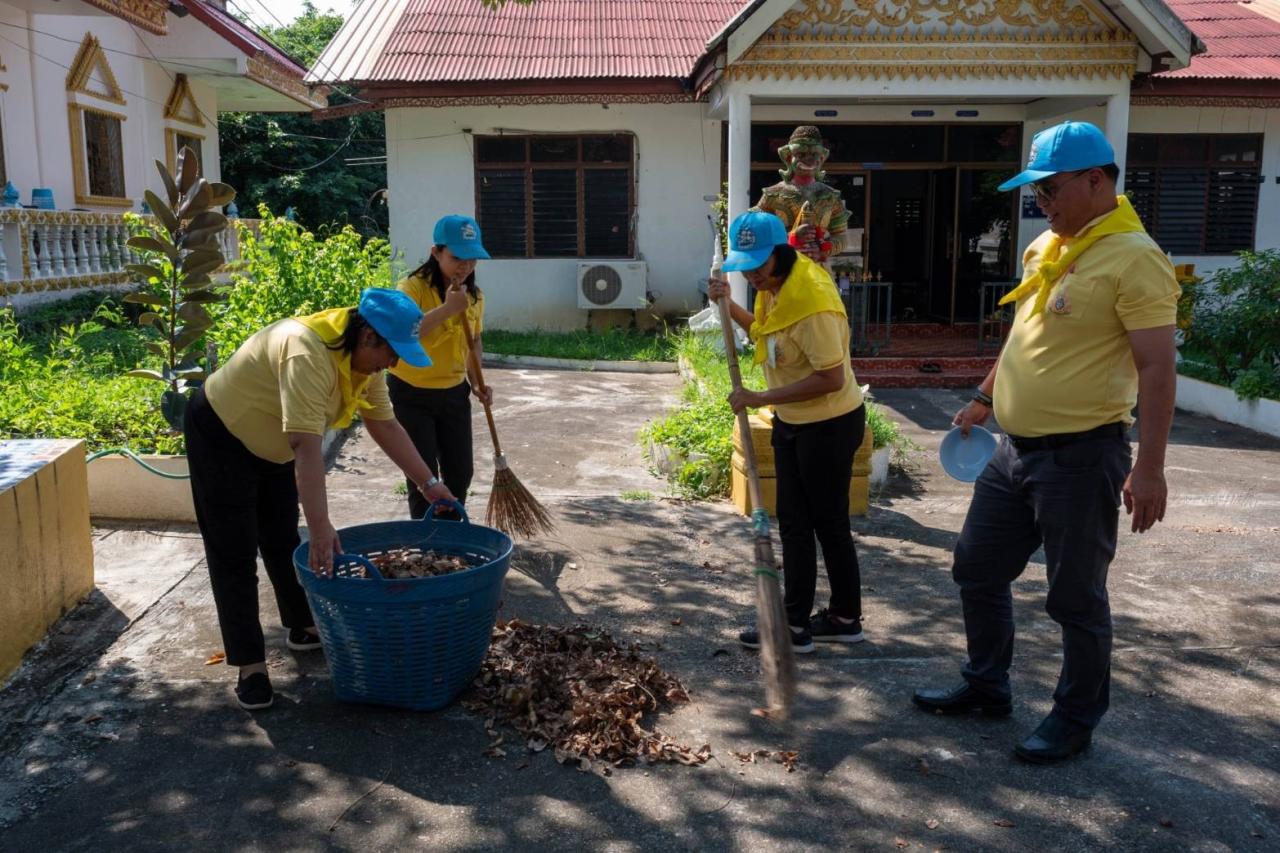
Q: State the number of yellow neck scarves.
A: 4